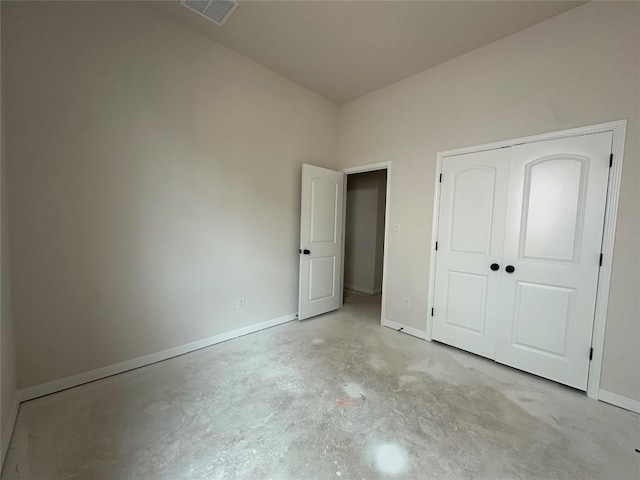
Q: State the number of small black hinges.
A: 6